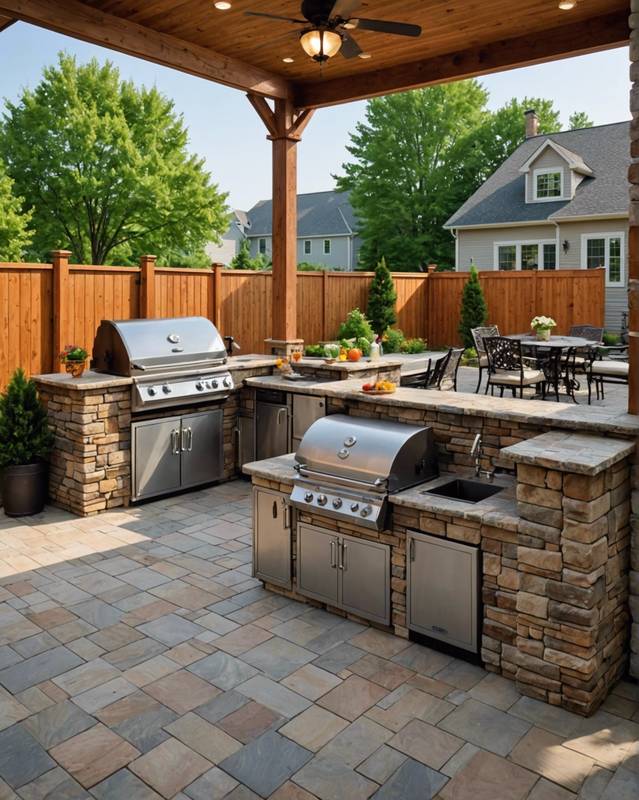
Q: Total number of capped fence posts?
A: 4